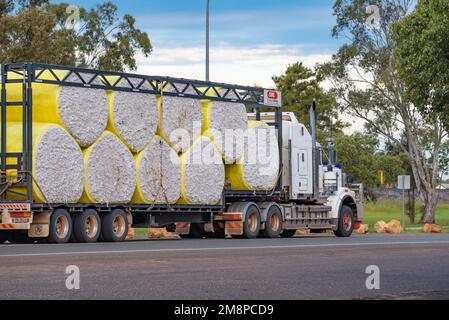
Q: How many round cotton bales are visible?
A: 9